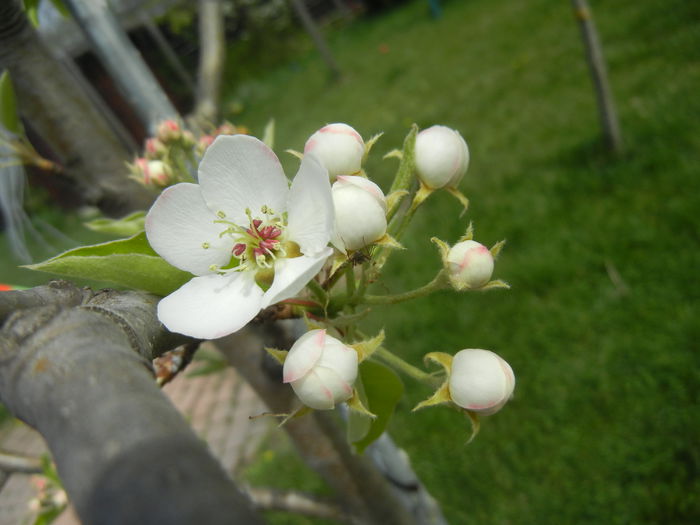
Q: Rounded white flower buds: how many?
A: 6